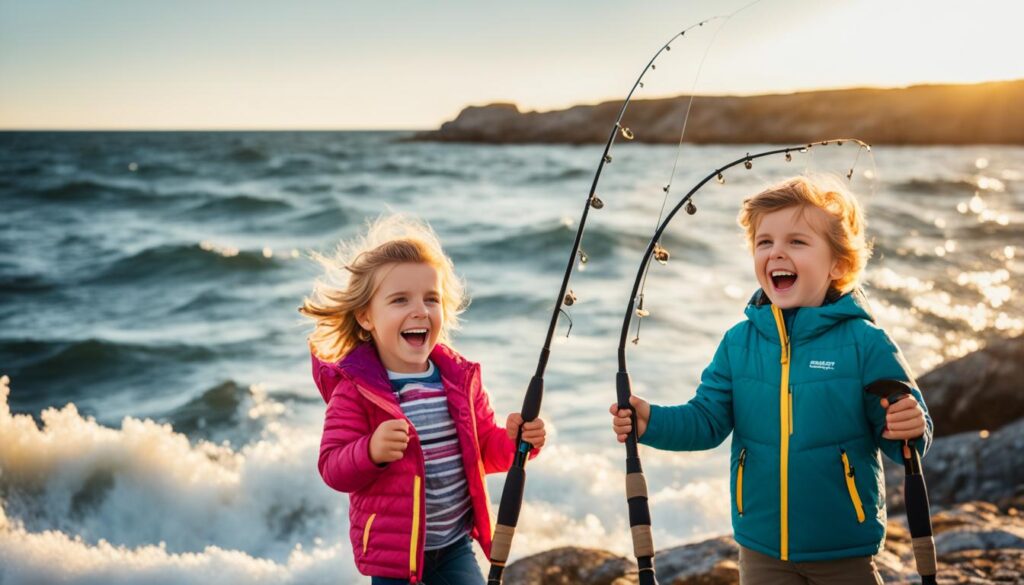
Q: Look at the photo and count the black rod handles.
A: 3